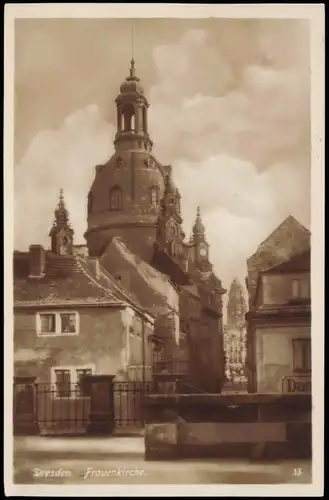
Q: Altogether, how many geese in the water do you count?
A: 0